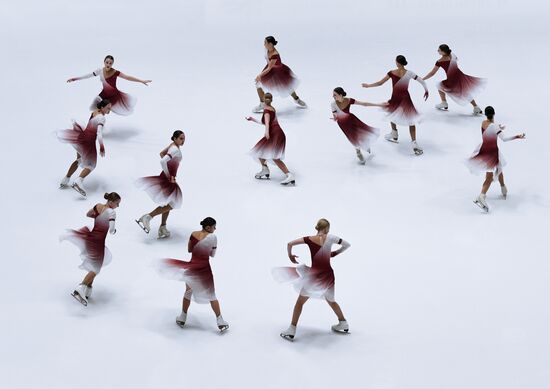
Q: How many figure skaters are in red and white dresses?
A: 12